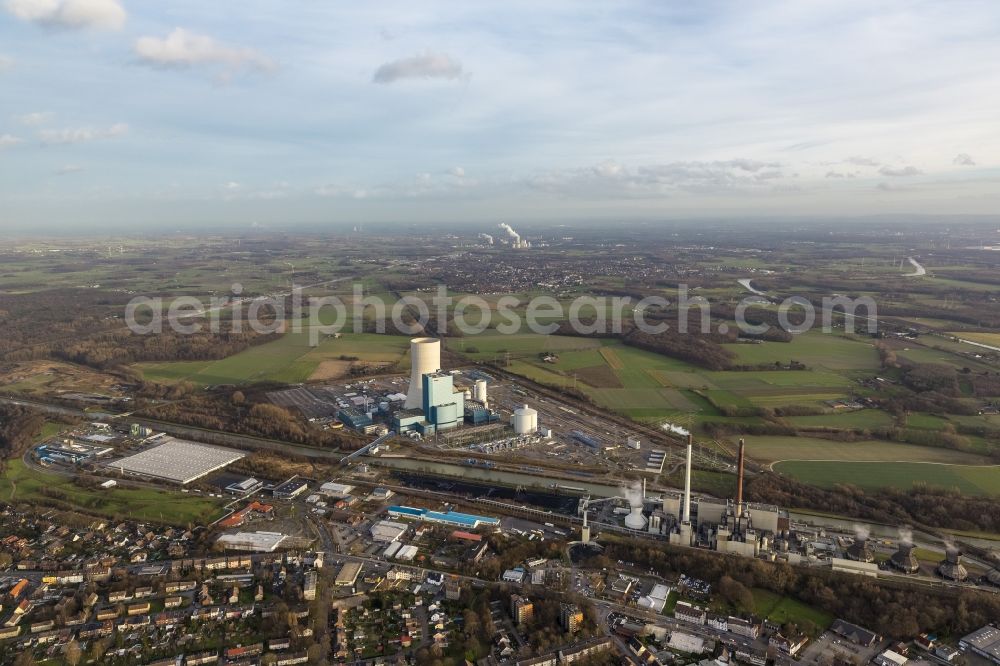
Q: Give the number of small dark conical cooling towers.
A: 3